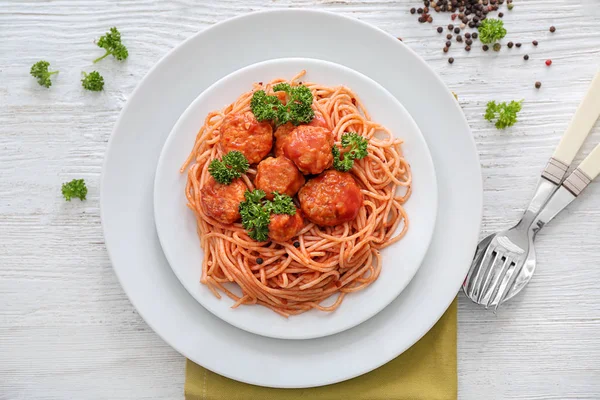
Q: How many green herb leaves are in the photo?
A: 10